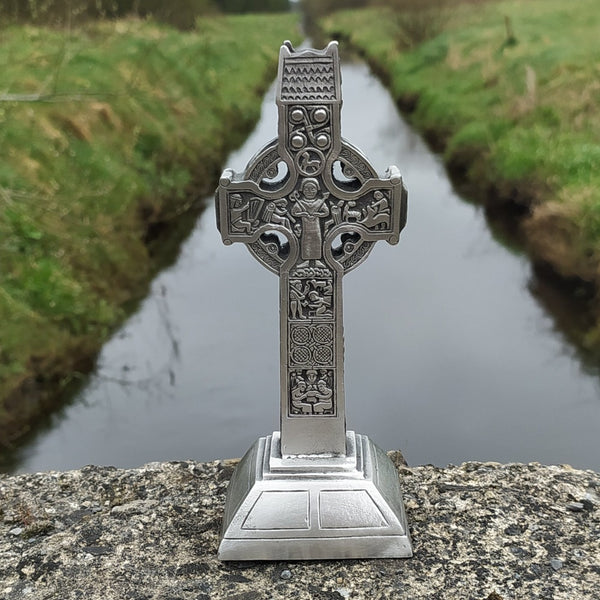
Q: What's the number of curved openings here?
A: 4